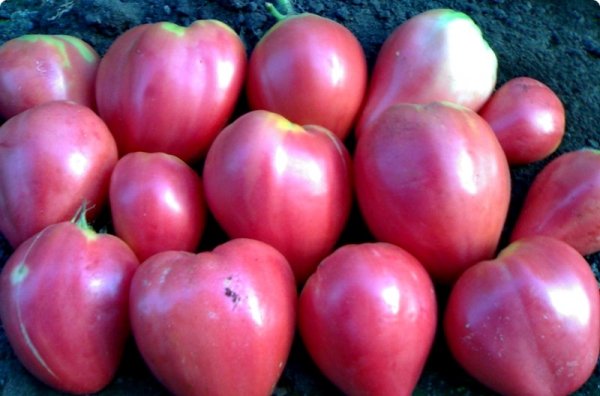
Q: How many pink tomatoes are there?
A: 14